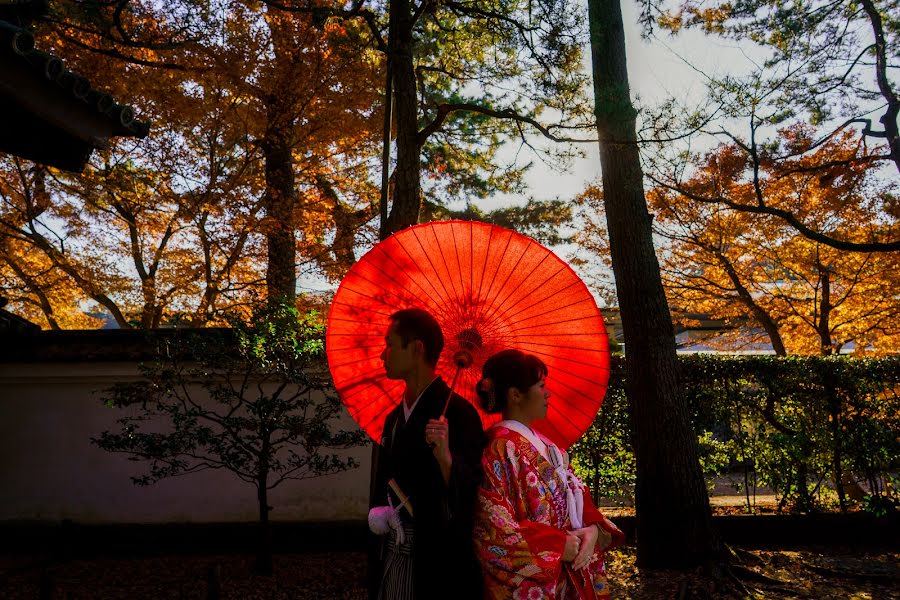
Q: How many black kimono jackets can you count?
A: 1